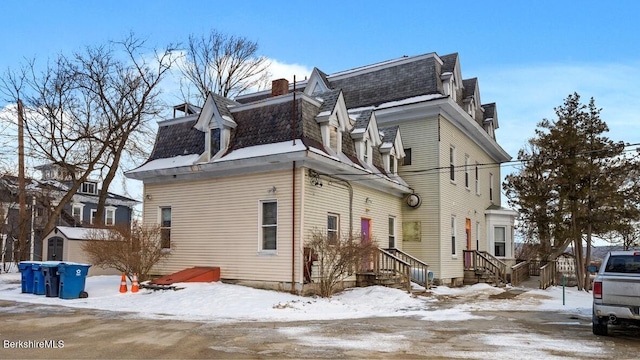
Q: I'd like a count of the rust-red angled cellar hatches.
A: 1